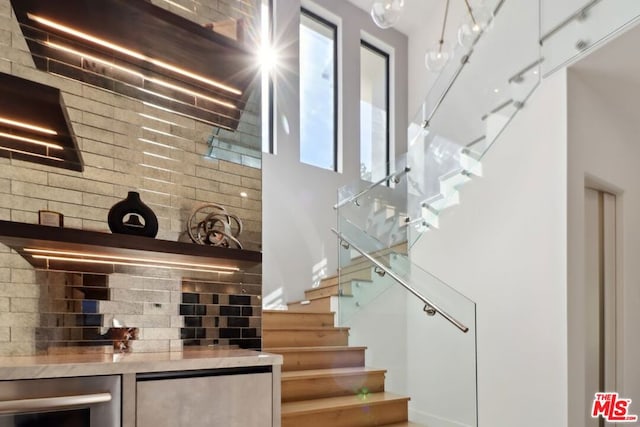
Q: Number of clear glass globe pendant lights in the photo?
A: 3